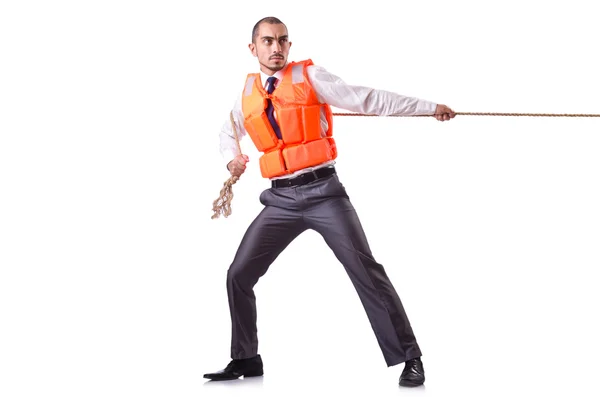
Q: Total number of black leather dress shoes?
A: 2